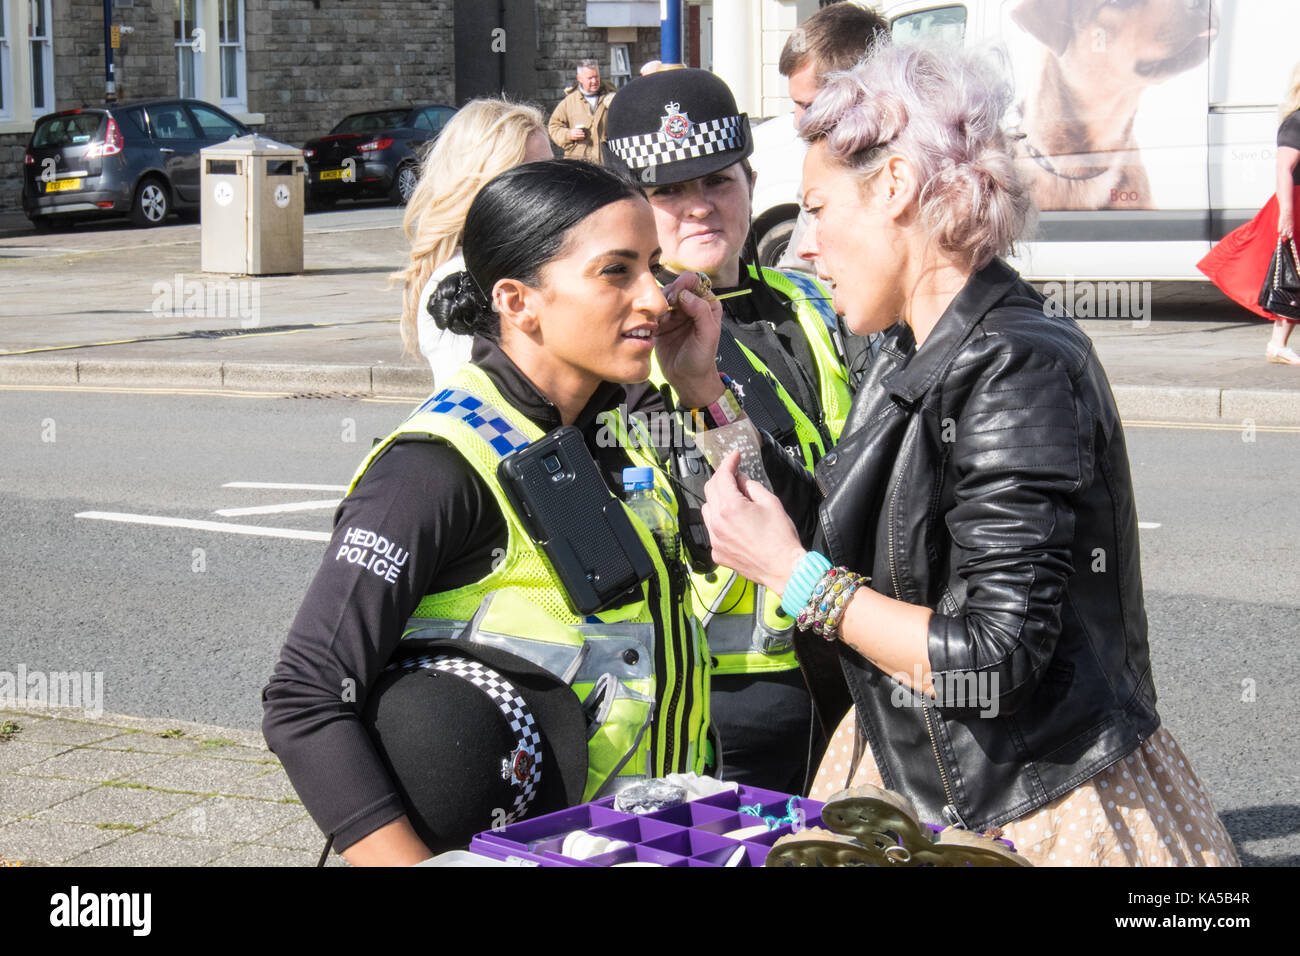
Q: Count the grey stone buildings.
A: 2